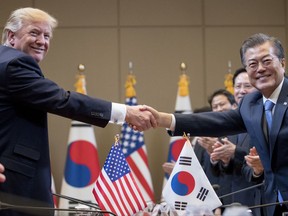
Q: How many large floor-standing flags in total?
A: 4